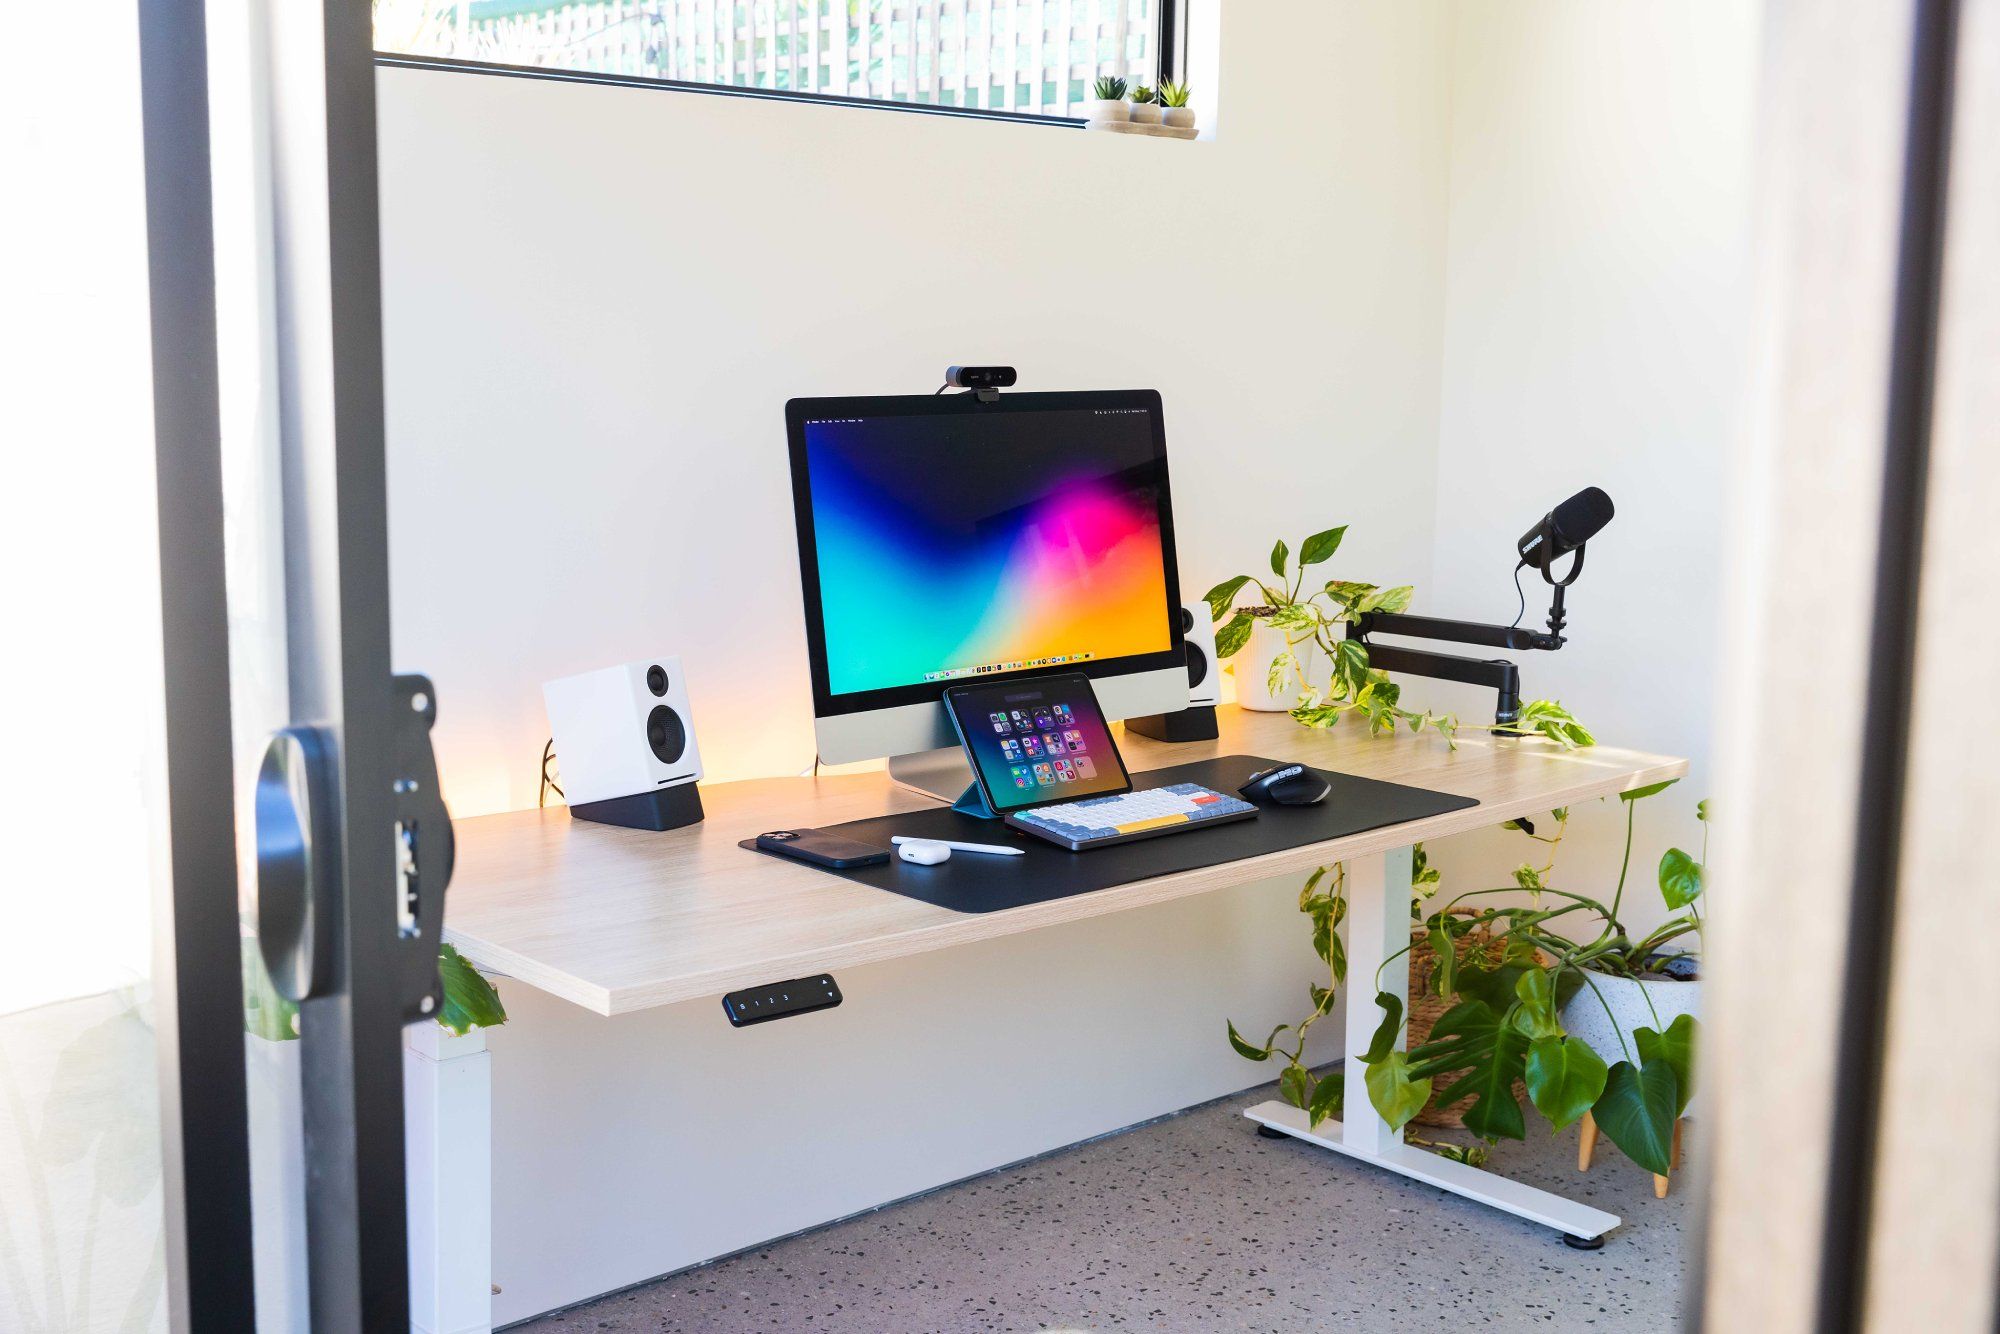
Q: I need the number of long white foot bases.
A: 1